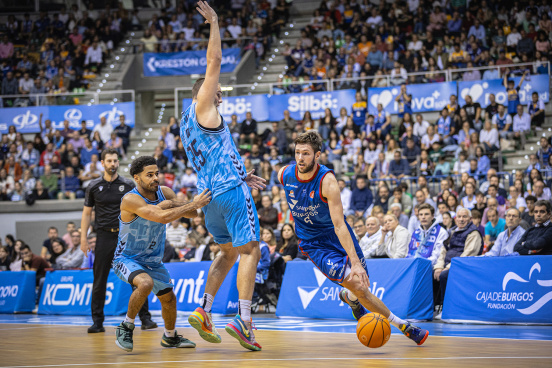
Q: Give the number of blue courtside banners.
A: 5